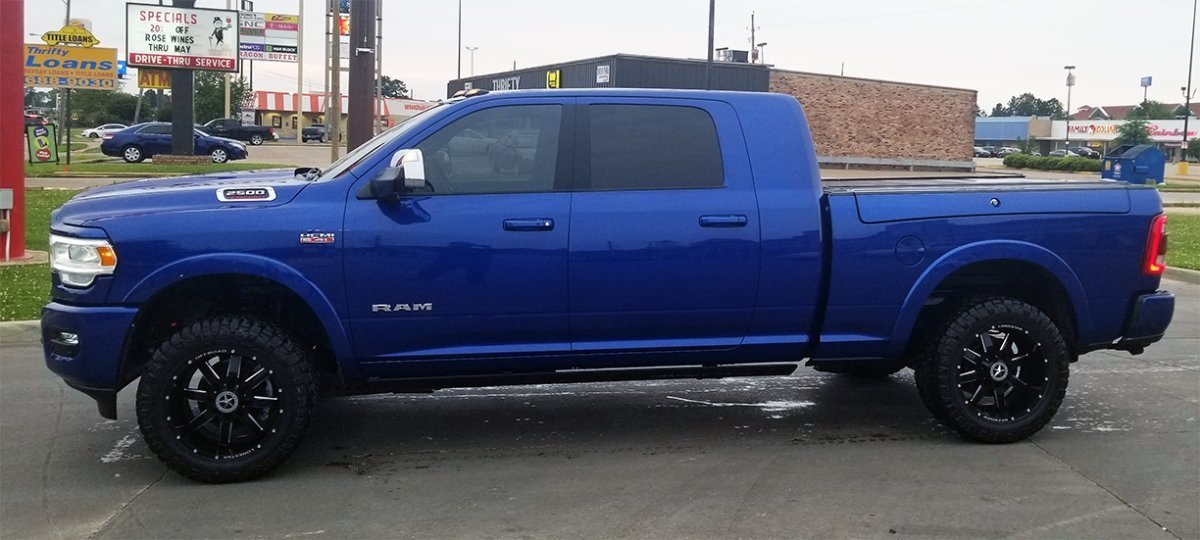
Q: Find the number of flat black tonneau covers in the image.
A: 1